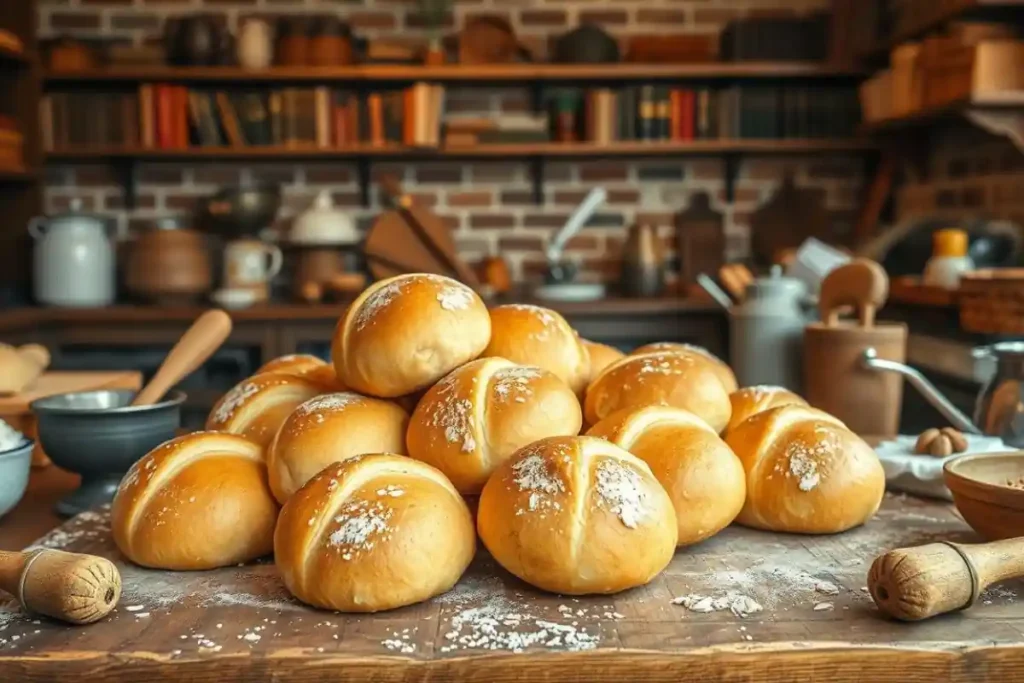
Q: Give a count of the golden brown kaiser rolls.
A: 15